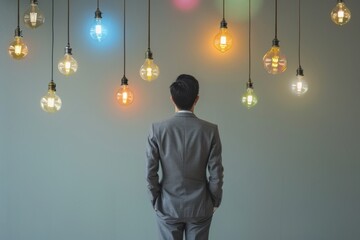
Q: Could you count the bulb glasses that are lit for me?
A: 12